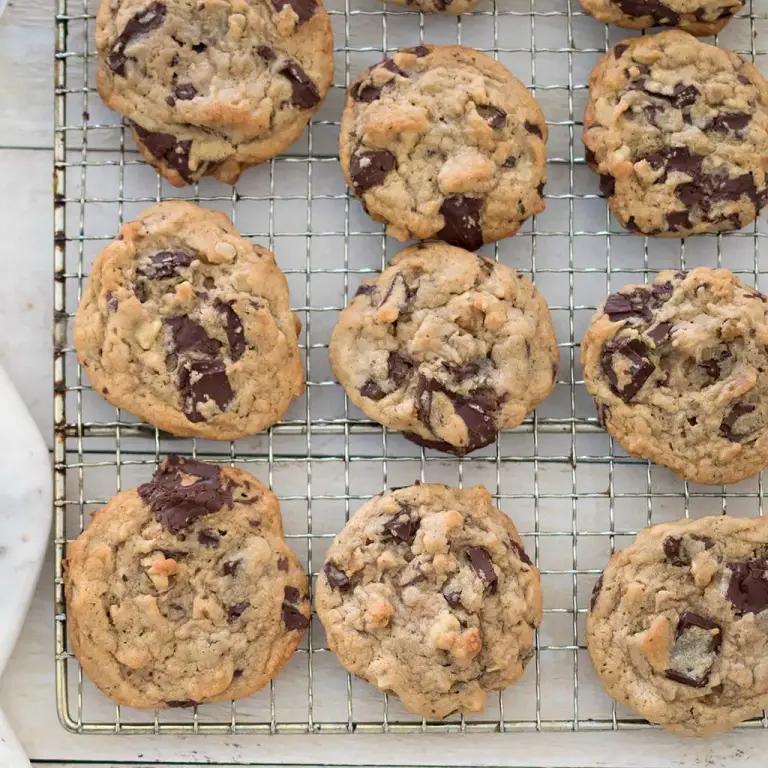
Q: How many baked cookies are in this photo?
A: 11